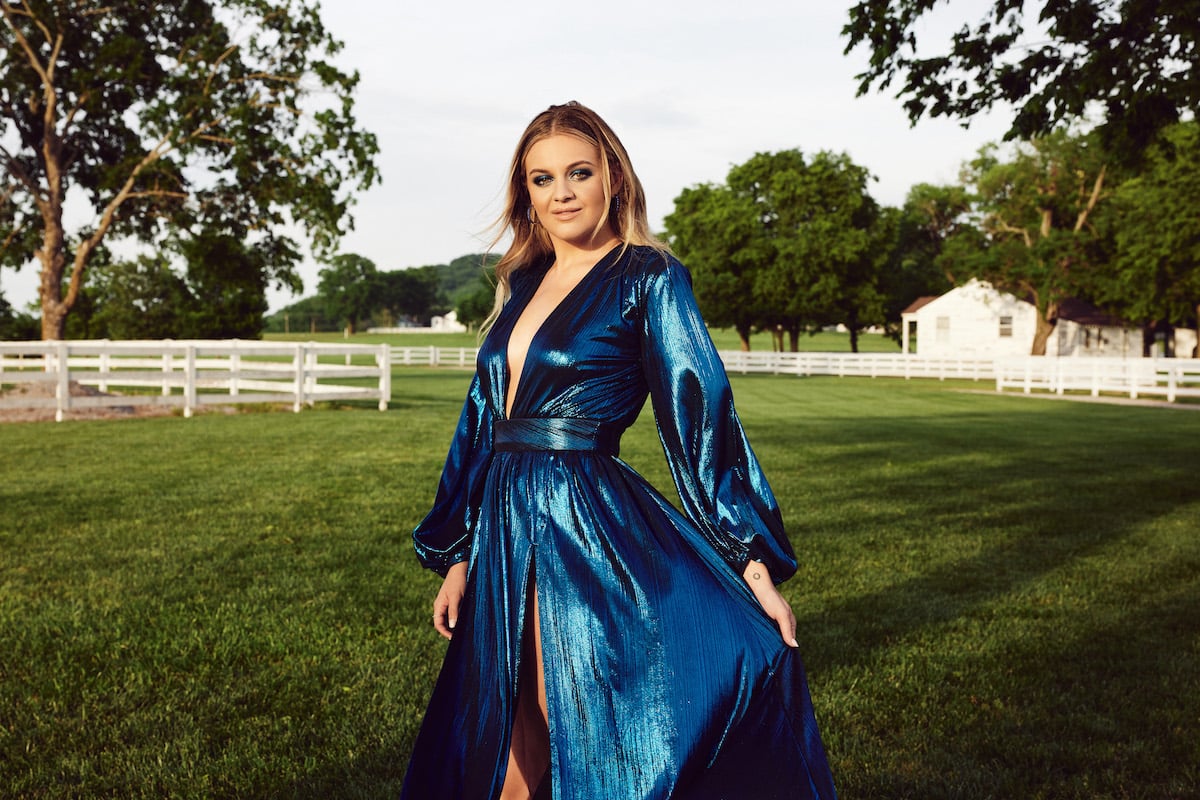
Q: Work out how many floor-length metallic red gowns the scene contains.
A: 0